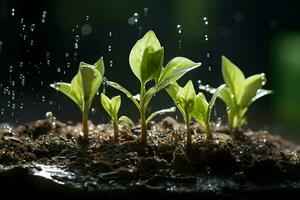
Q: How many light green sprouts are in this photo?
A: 6